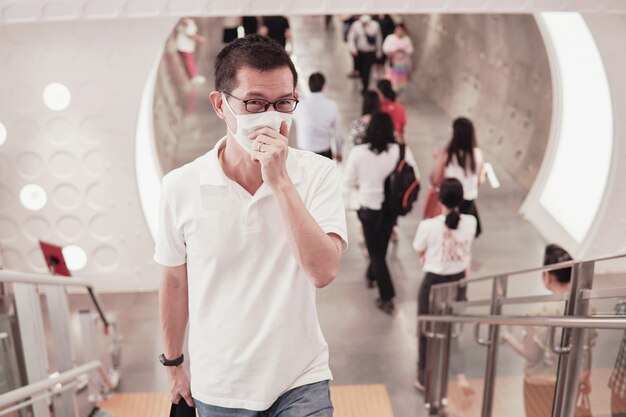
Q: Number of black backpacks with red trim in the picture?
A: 1